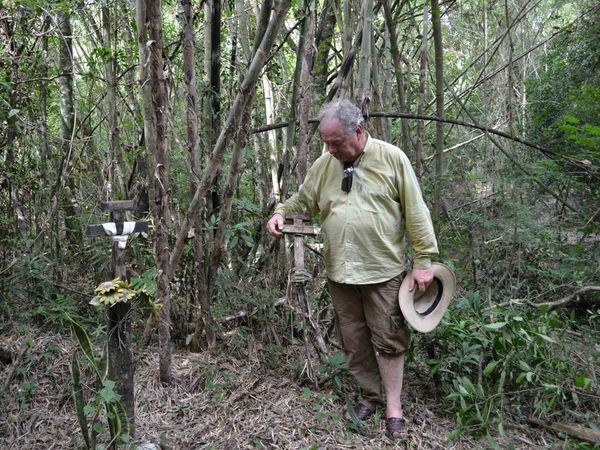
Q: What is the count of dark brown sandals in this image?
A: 2